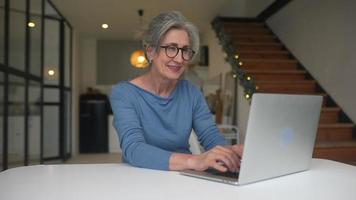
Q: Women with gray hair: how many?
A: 1